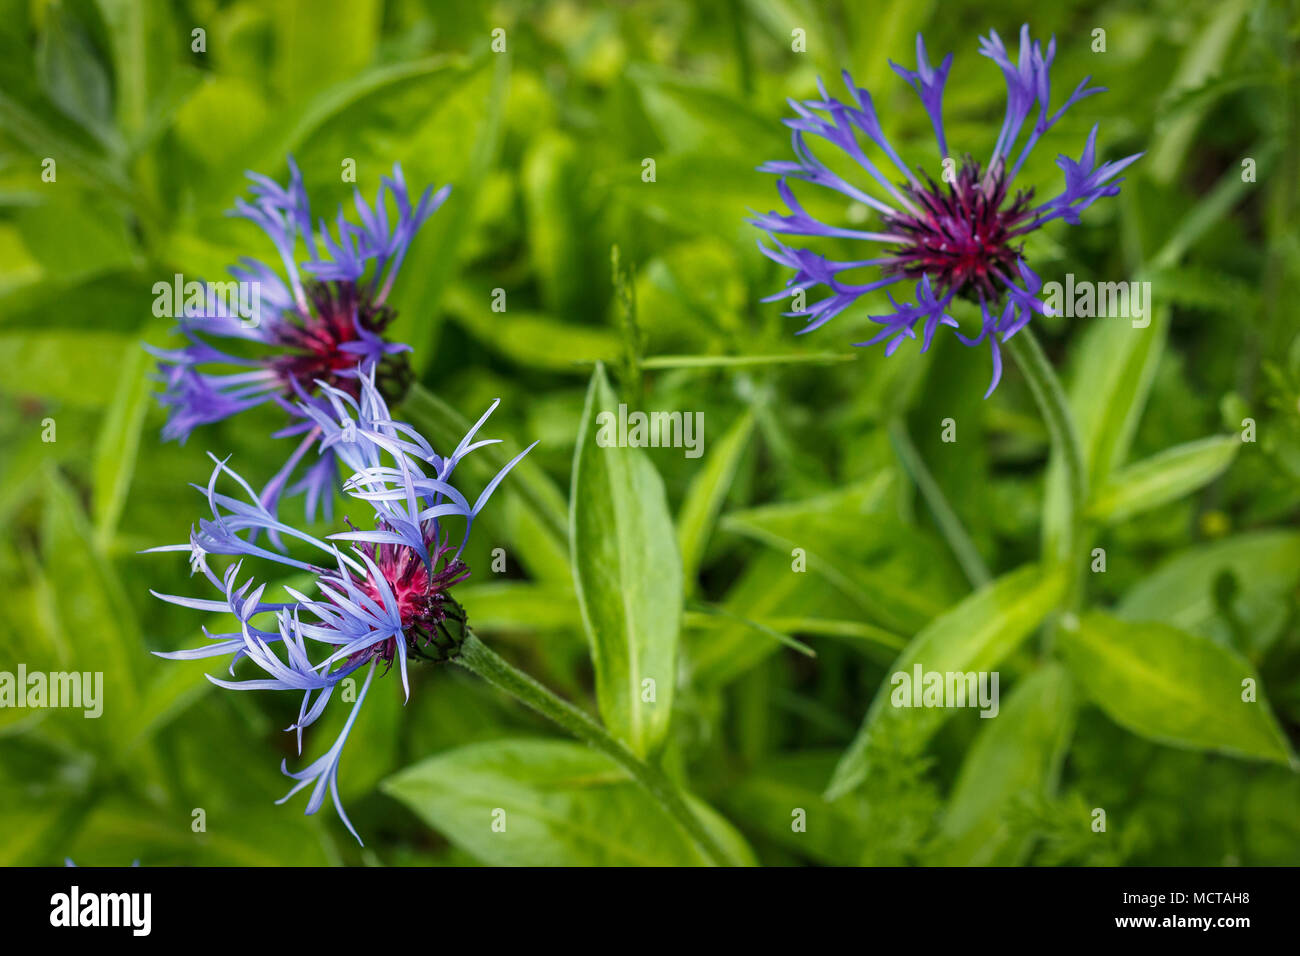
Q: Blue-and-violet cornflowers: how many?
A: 3